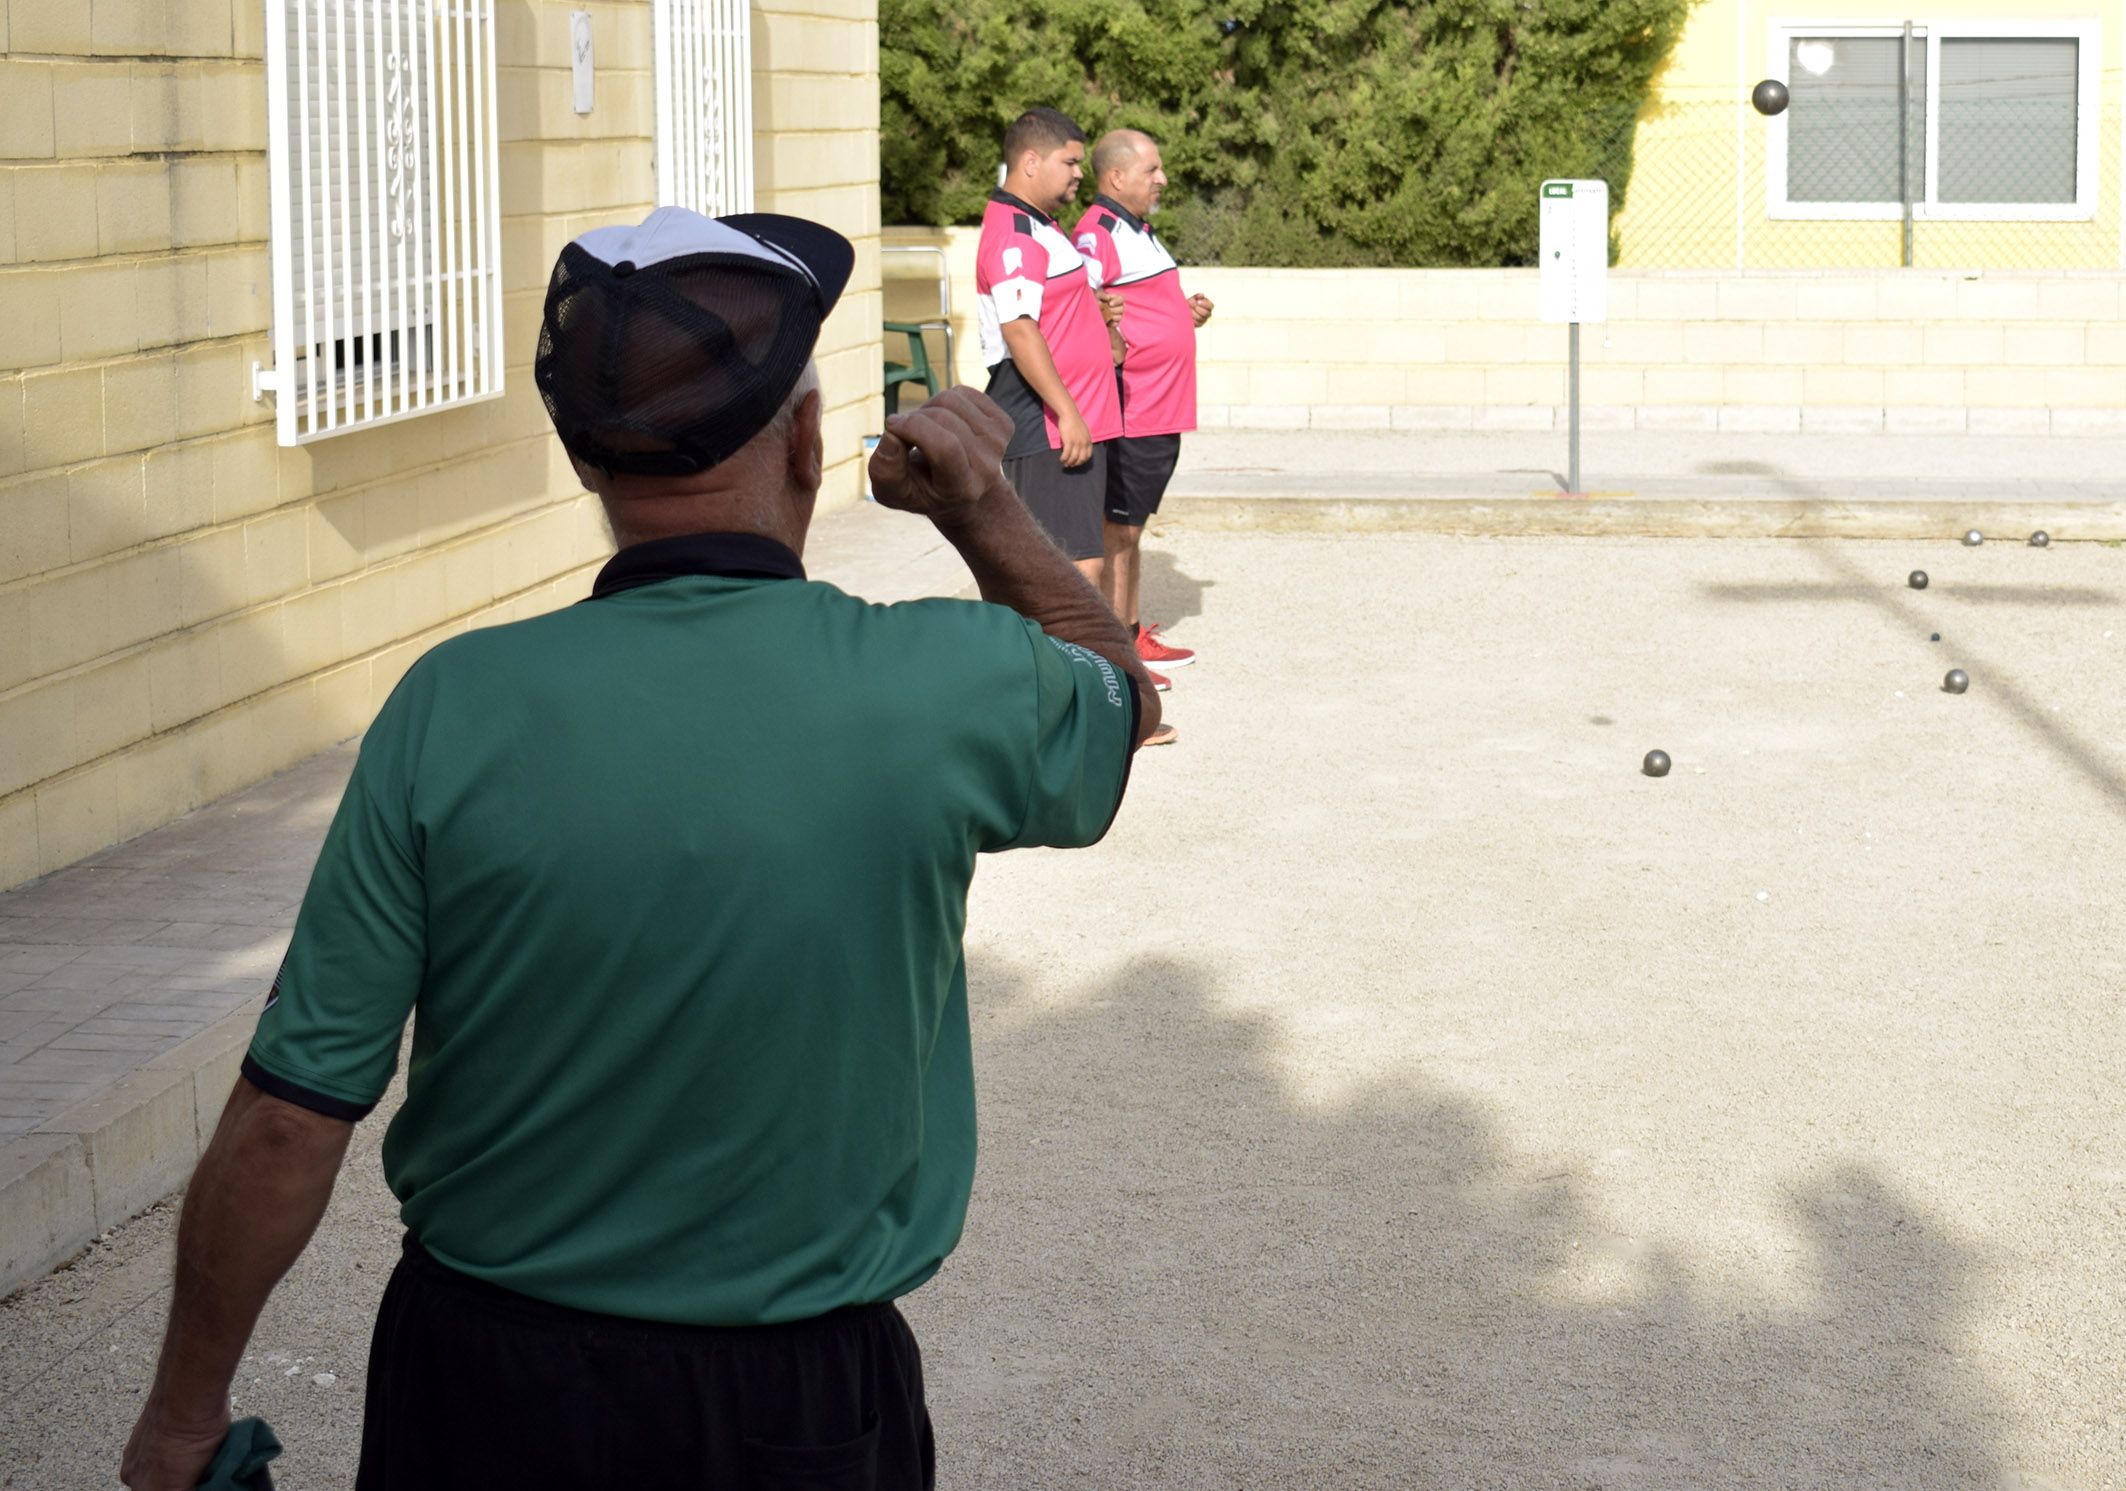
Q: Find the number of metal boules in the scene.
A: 6